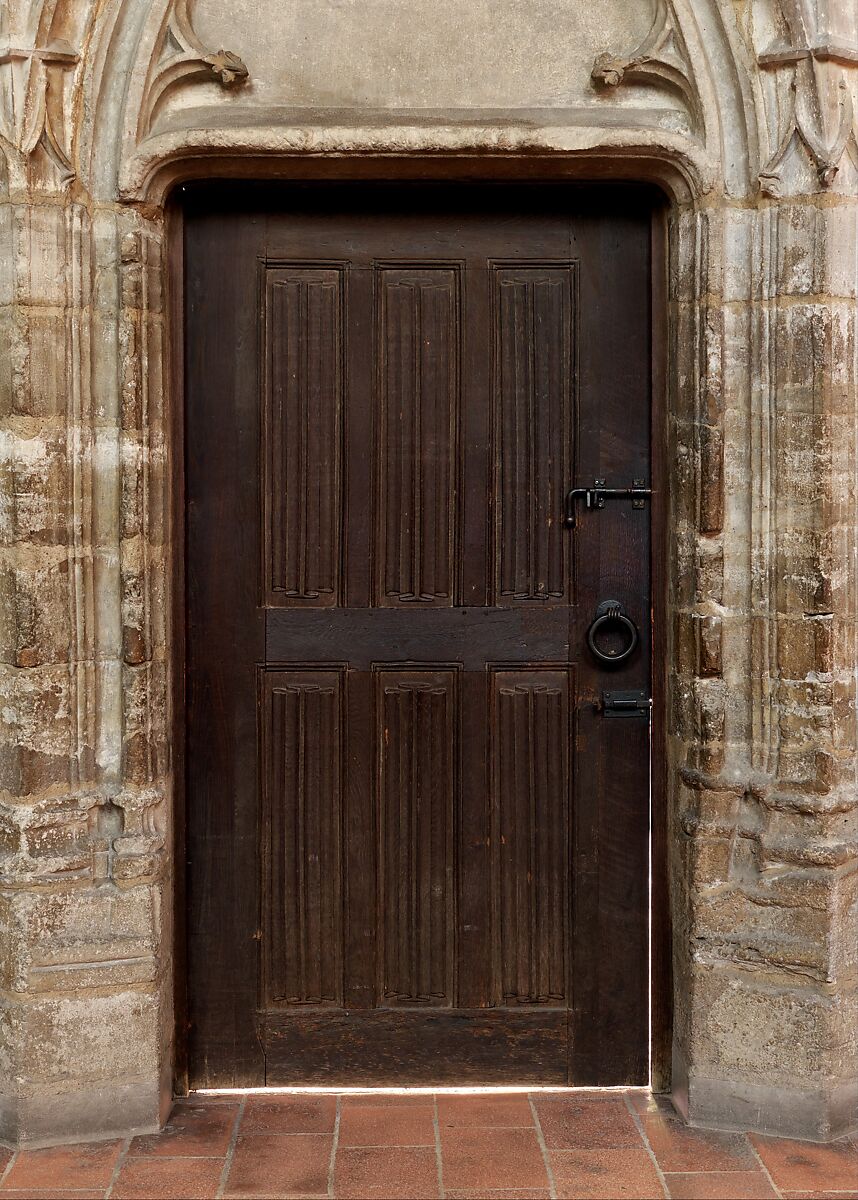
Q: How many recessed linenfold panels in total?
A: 6